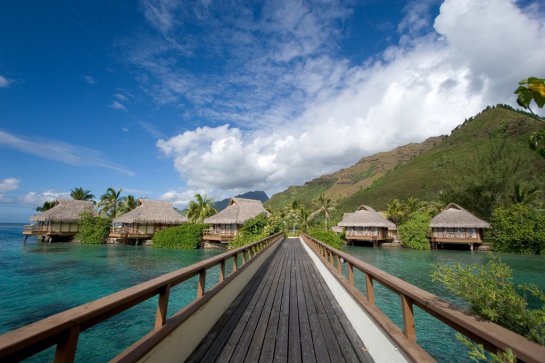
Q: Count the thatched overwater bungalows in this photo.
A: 5